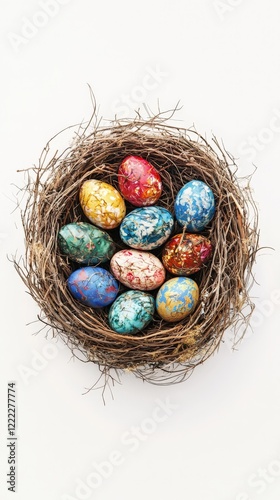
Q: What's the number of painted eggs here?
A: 10